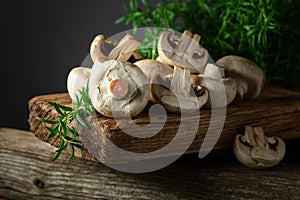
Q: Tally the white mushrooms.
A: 9